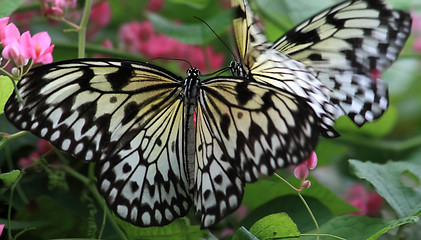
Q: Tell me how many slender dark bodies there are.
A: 2